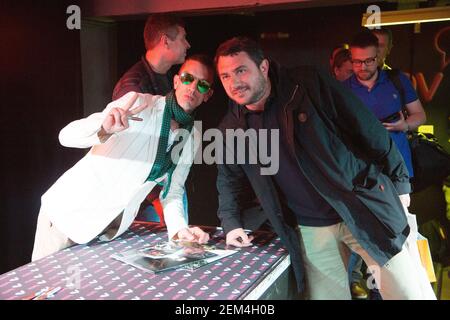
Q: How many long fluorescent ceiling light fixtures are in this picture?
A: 1